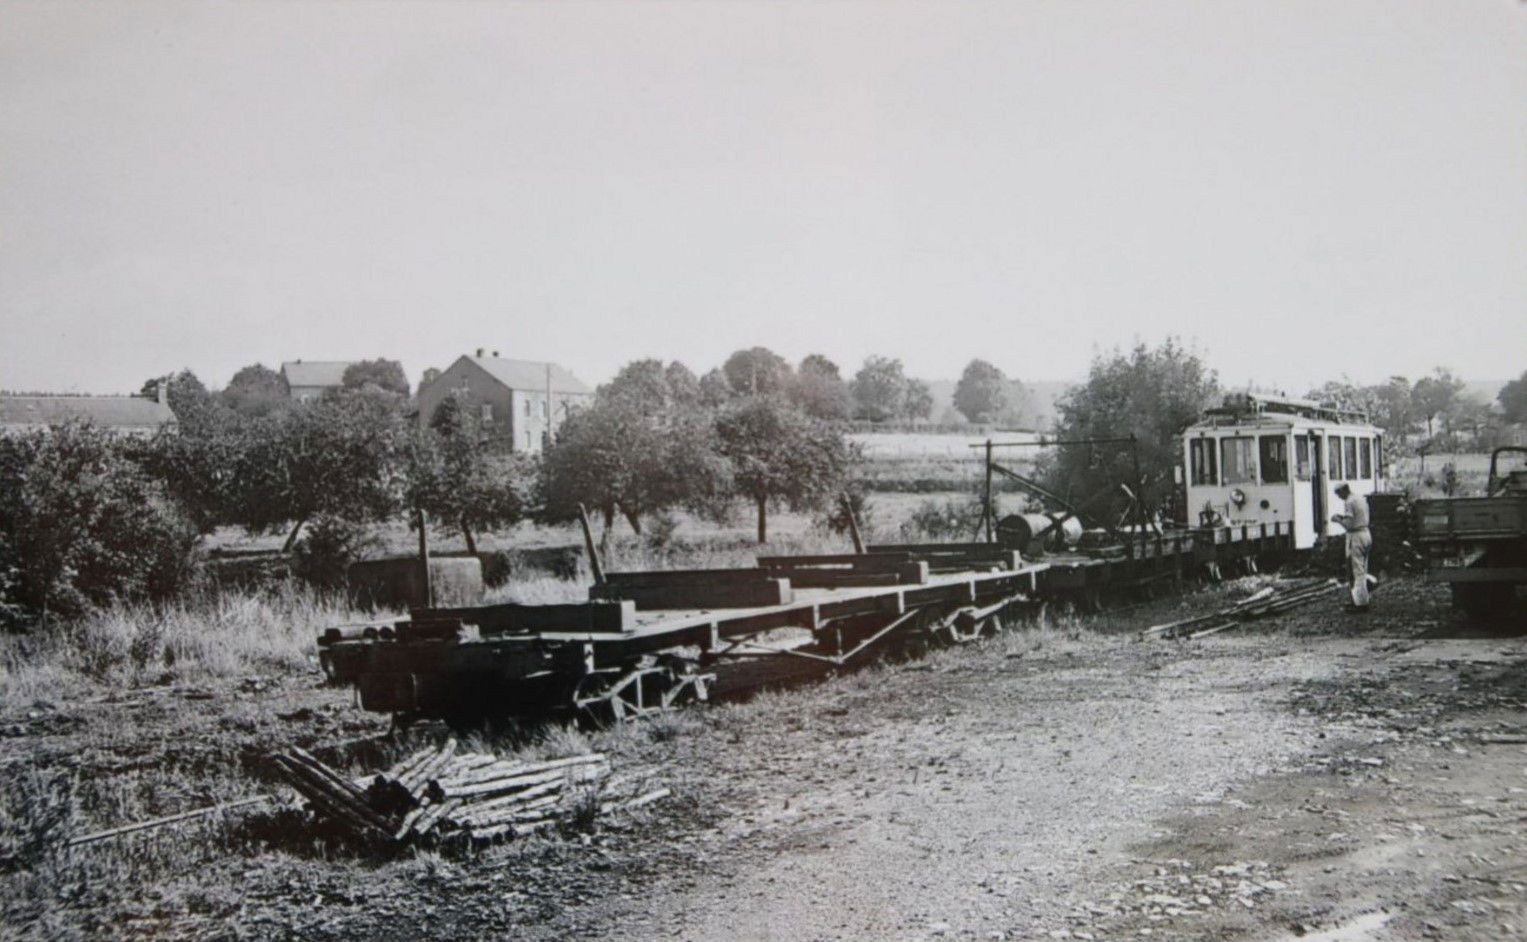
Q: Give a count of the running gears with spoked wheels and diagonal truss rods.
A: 2